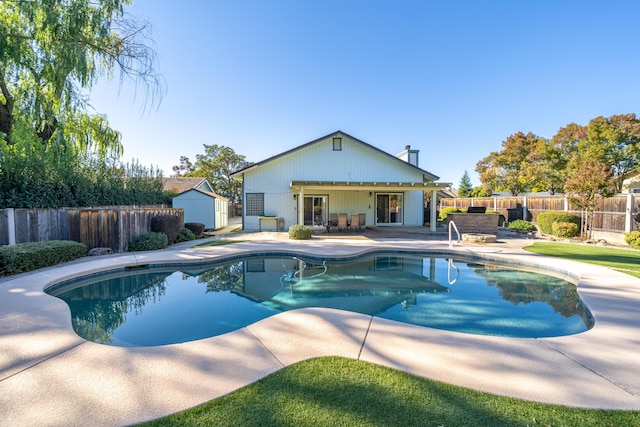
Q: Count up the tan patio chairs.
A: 4